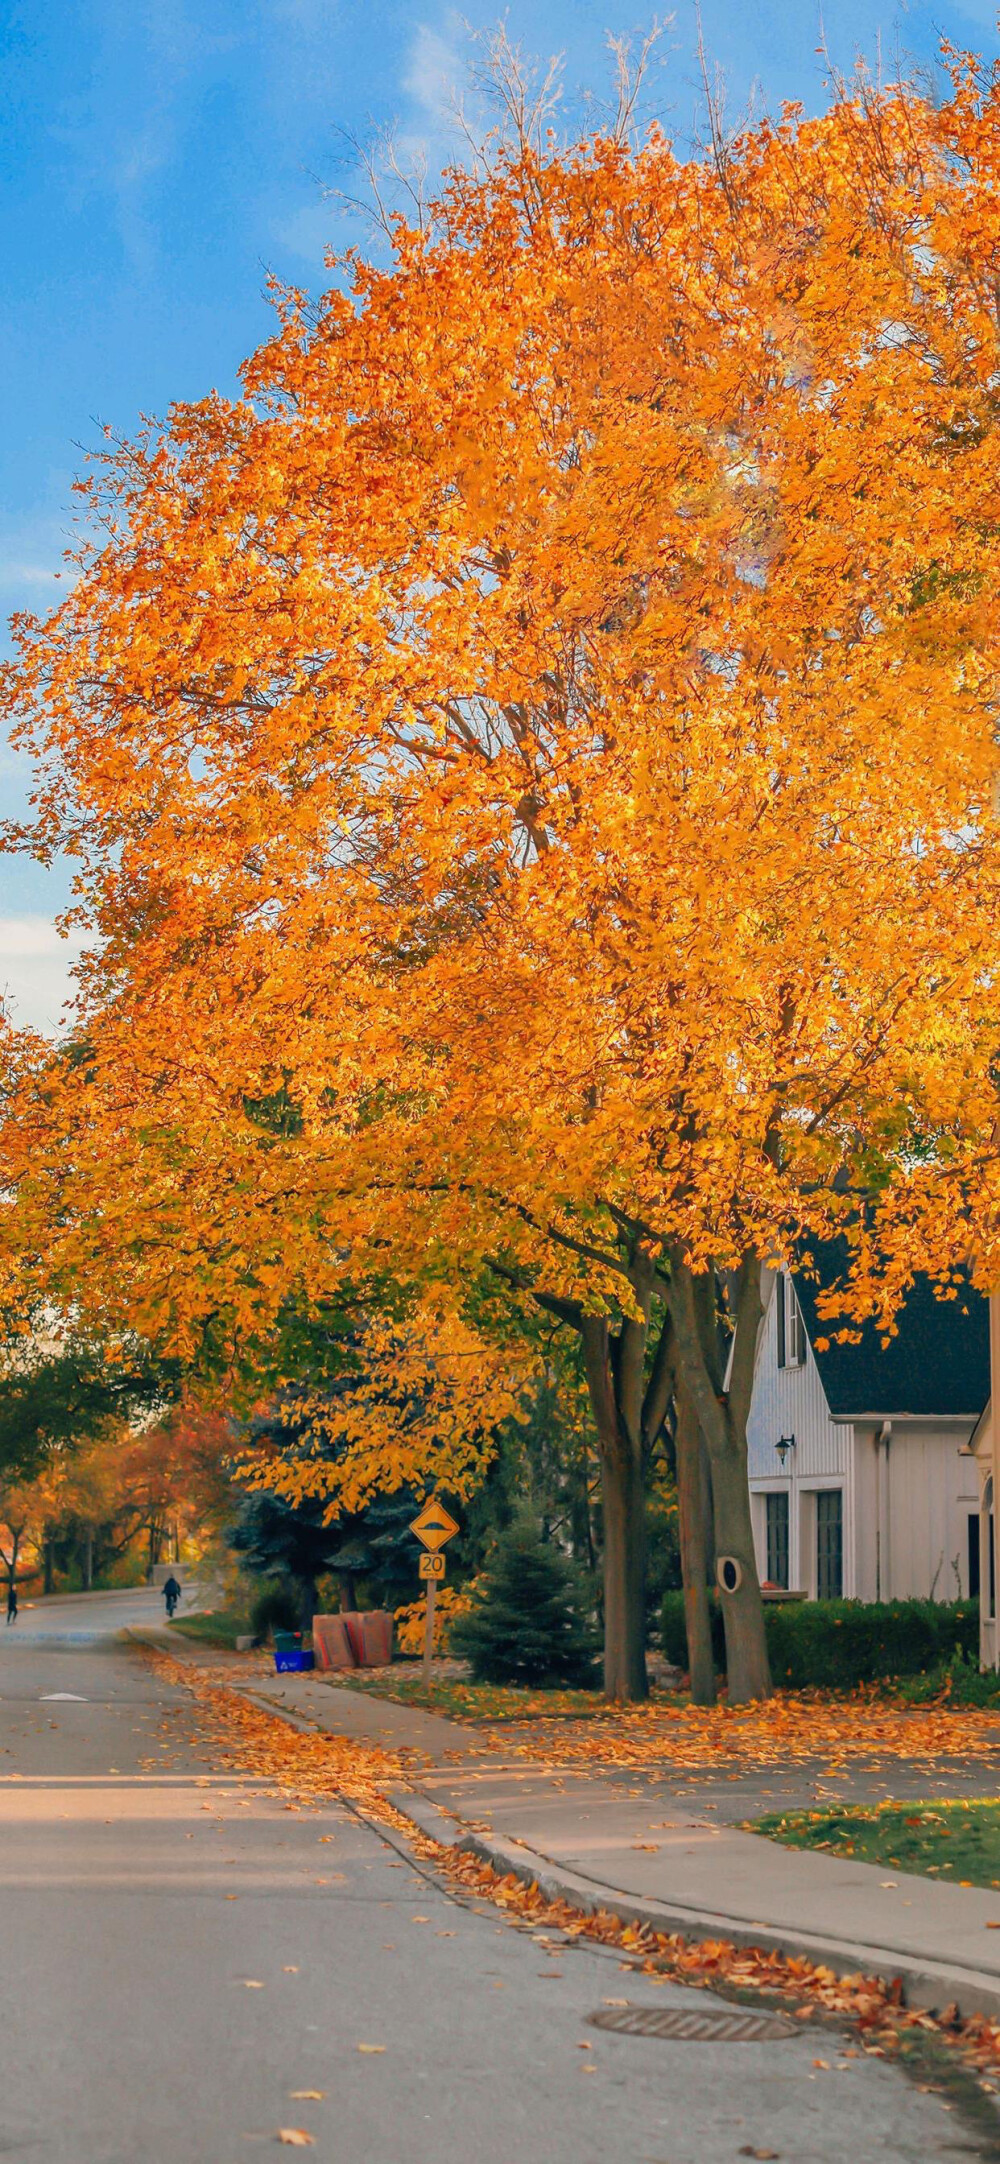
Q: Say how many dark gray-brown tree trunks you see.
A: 3